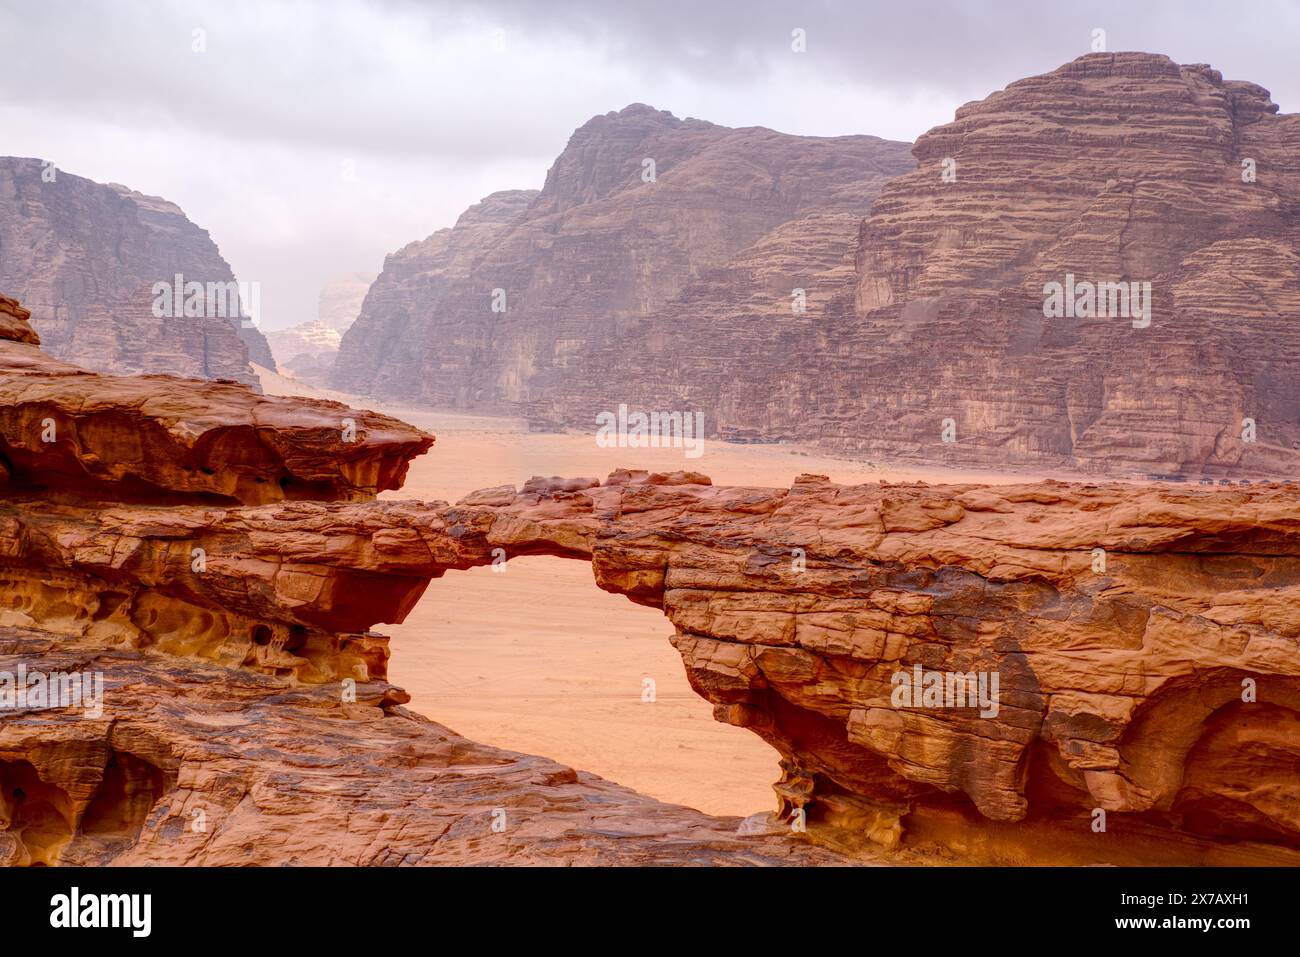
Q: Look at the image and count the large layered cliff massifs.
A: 3